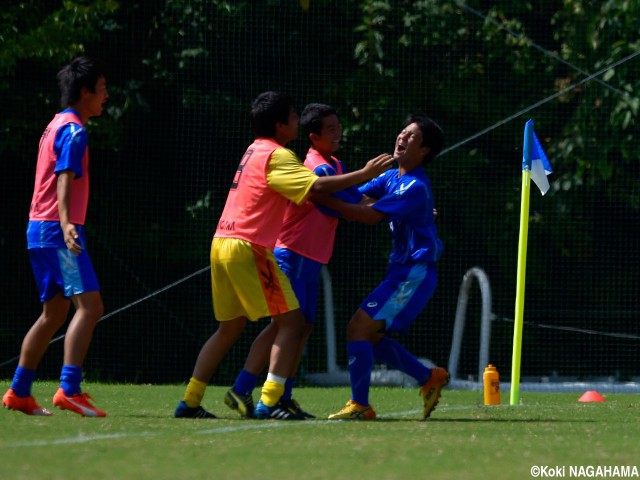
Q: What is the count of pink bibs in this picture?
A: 3